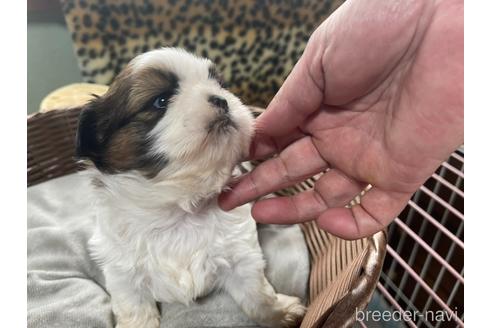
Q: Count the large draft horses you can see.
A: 0